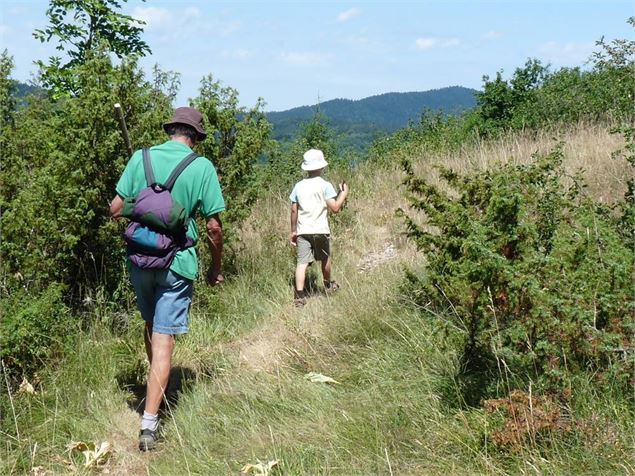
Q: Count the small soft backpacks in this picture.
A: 1